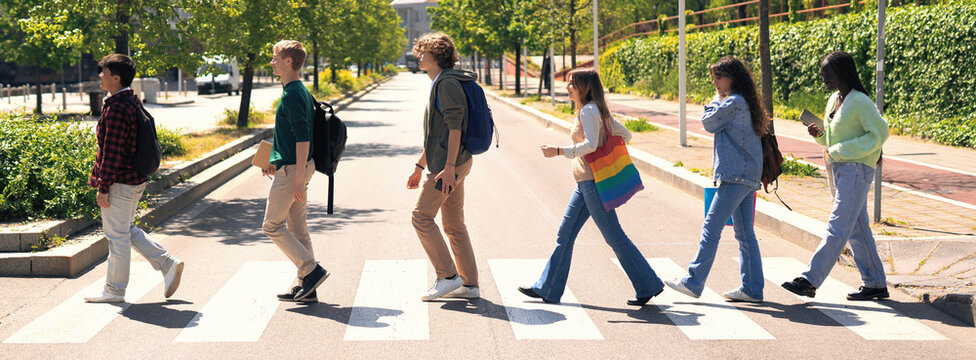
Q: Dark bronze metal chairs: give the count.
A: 0